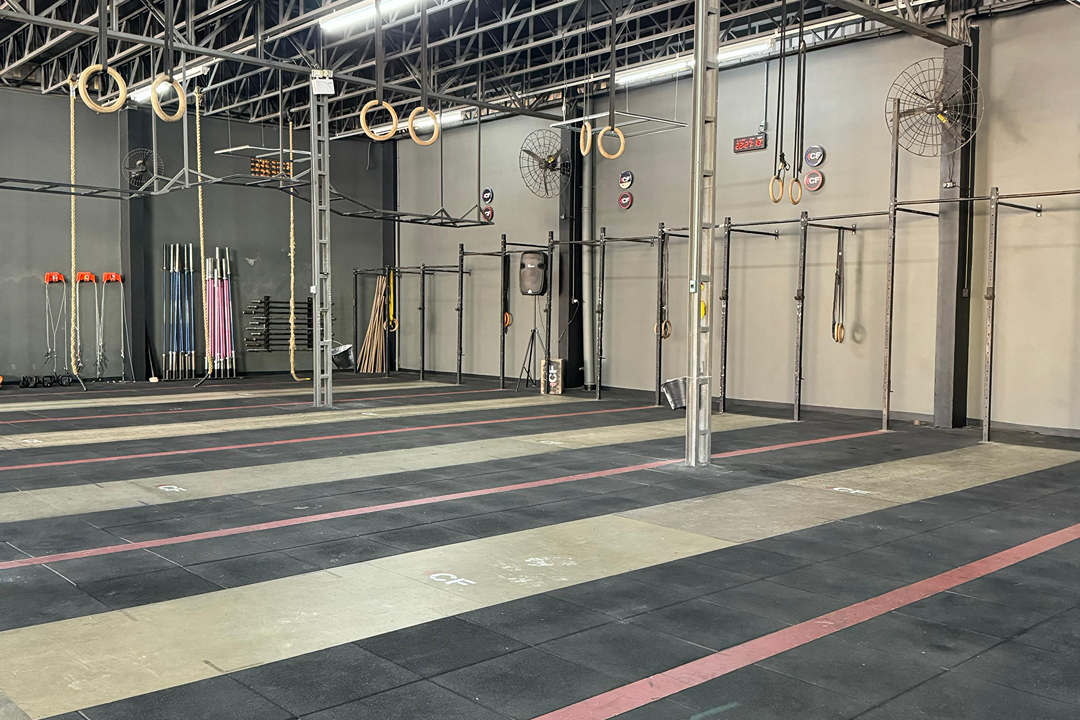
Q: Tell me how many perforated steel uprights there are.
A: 12